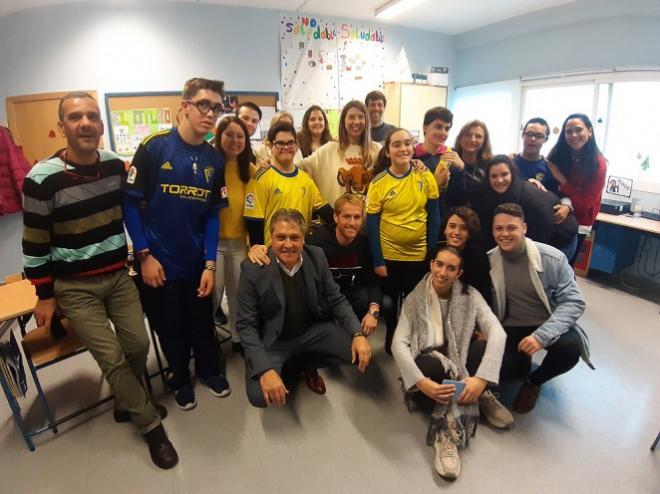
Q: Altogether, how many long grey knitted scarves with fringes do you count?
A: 1